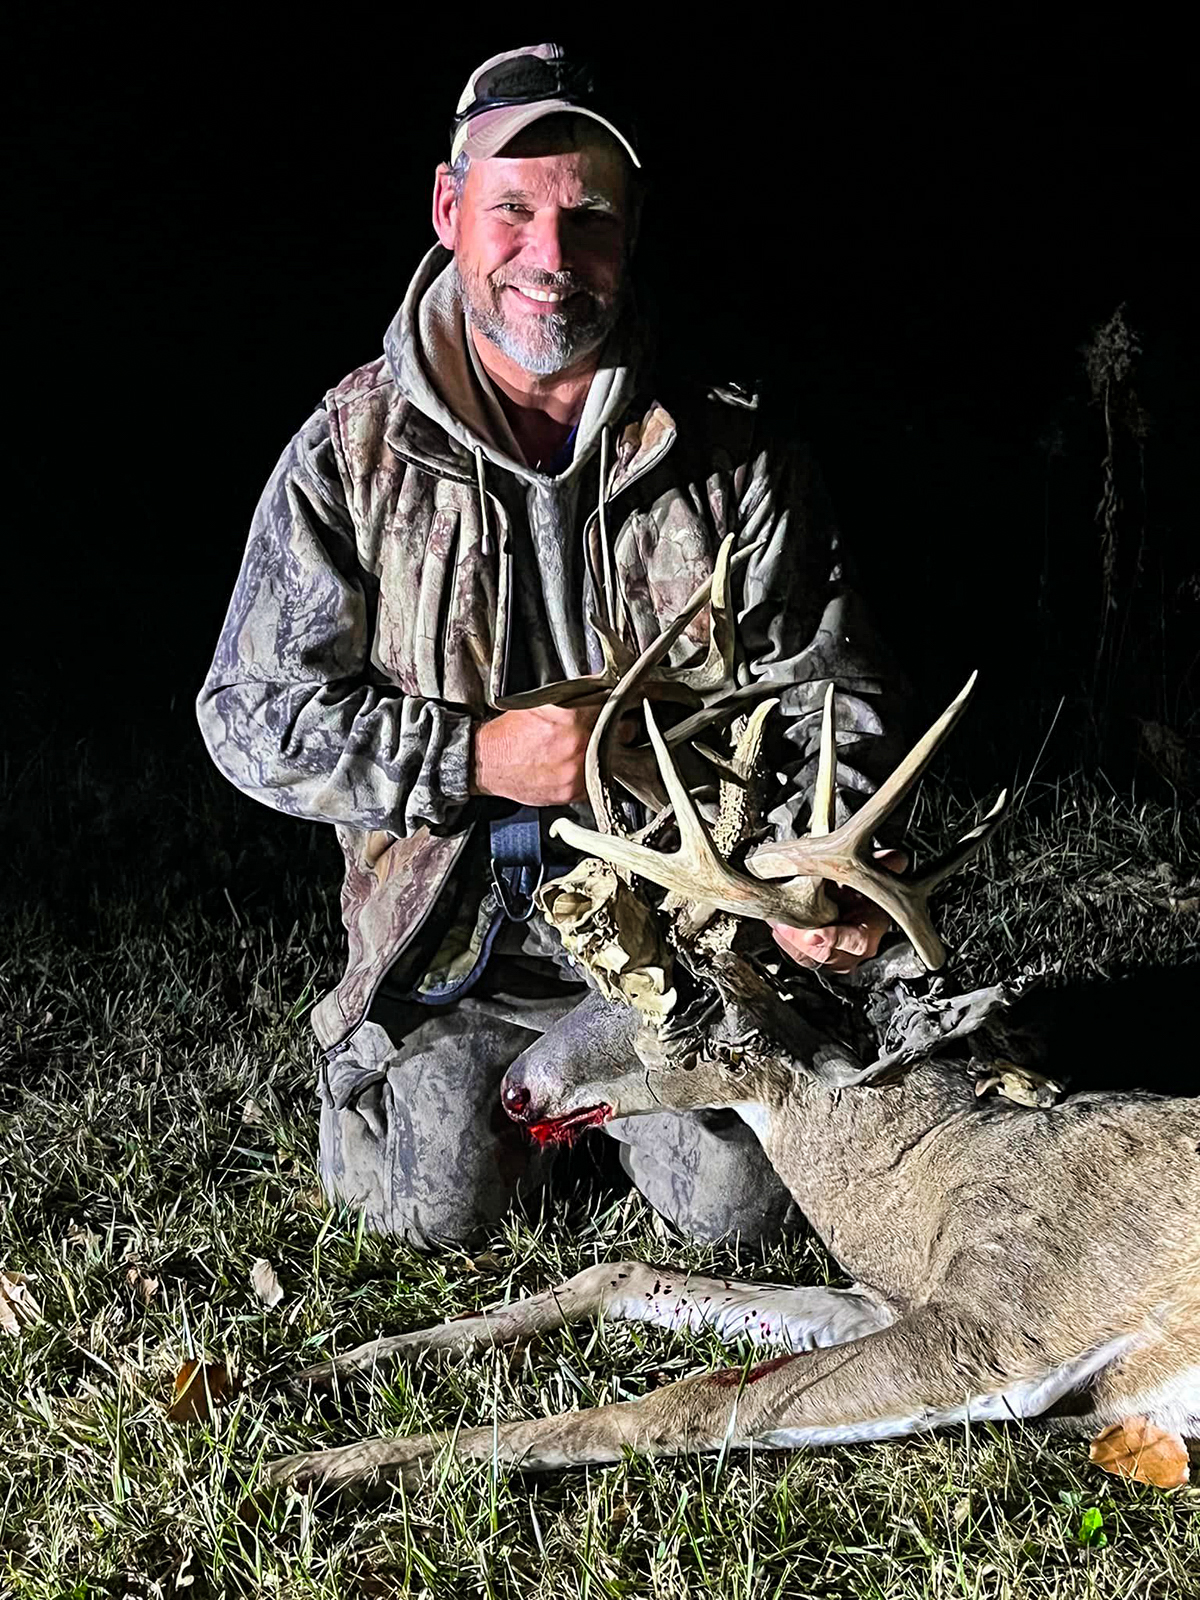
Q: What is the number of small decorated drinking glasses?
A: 0